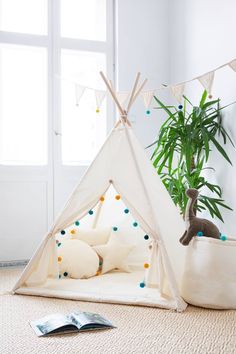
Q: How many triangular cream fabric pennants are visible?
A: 7